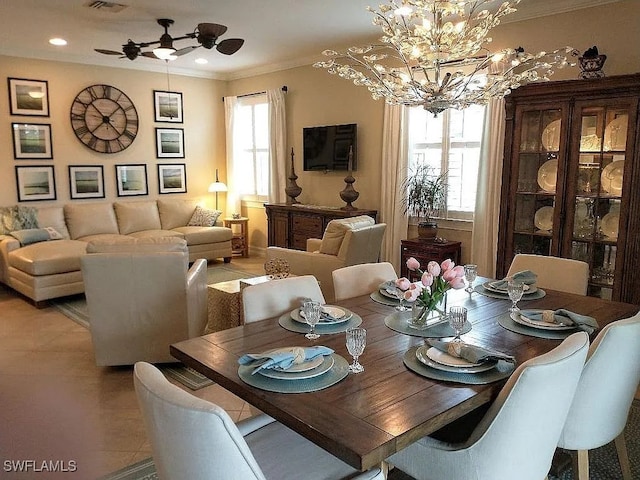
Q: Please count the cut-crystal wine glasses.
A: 6